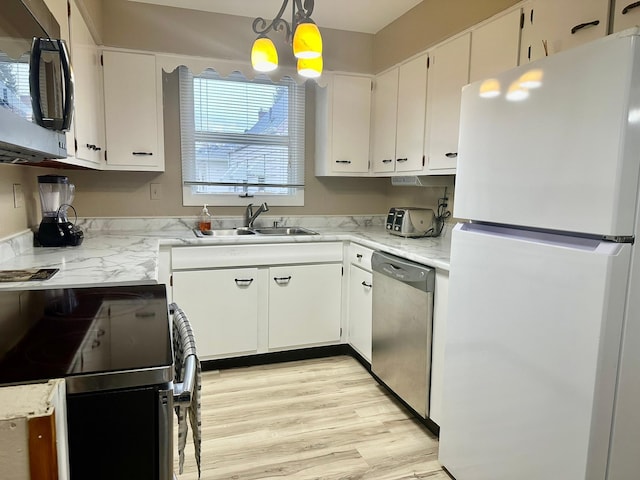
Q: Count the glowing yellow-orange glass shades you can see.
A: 3